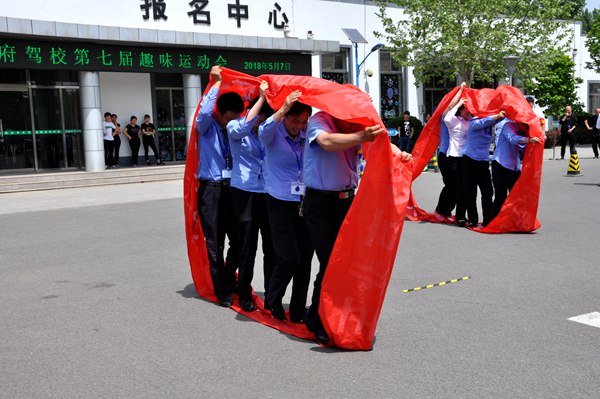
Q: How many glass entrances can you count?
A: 2